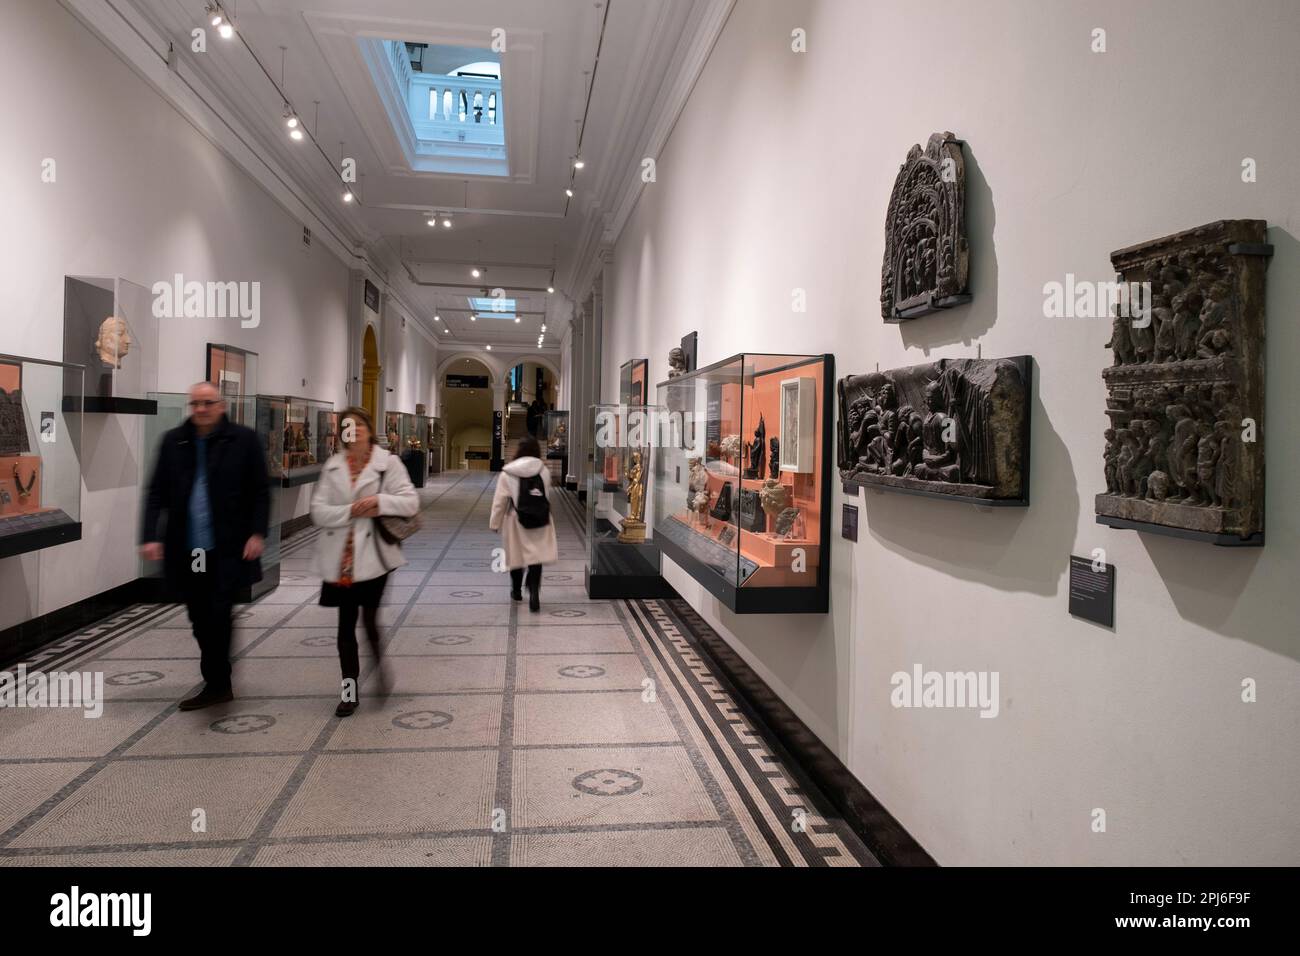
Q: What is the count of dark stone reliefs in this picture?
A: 3